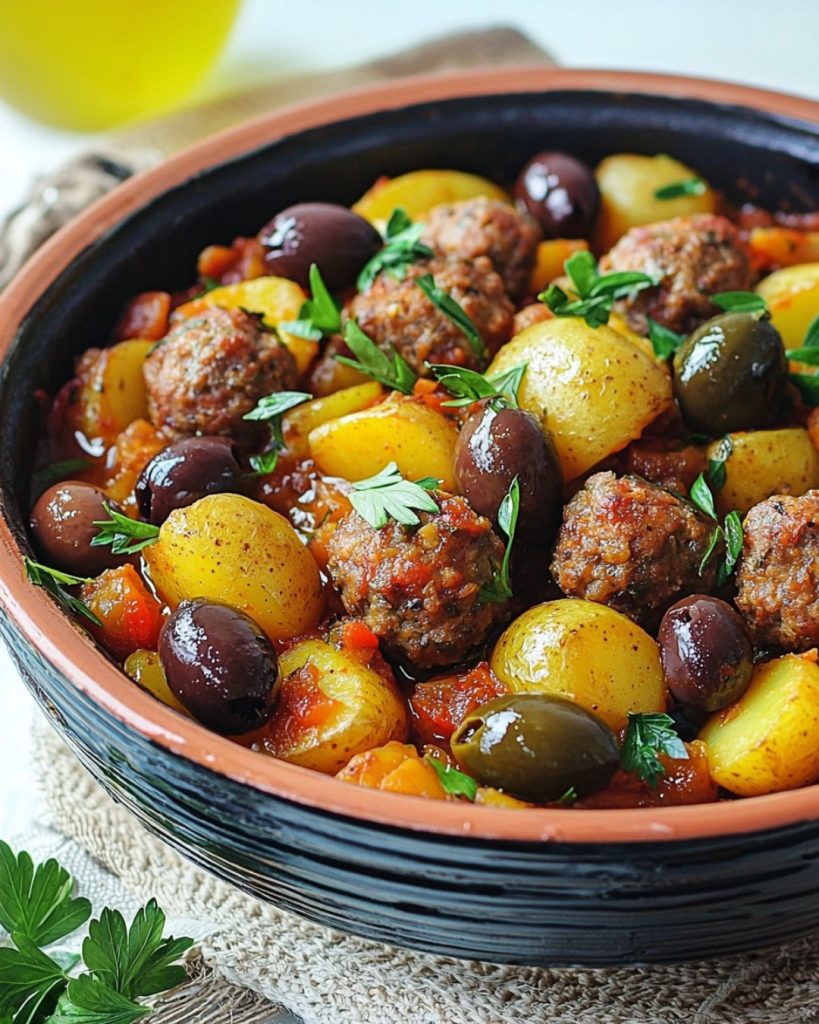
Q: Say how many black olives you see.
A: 7